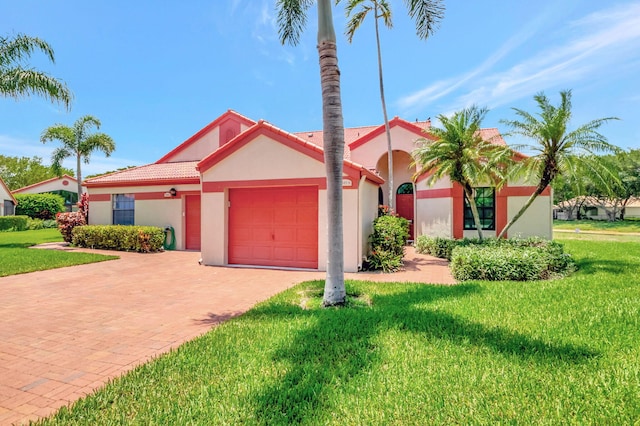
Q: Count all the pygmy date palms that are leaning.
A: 2